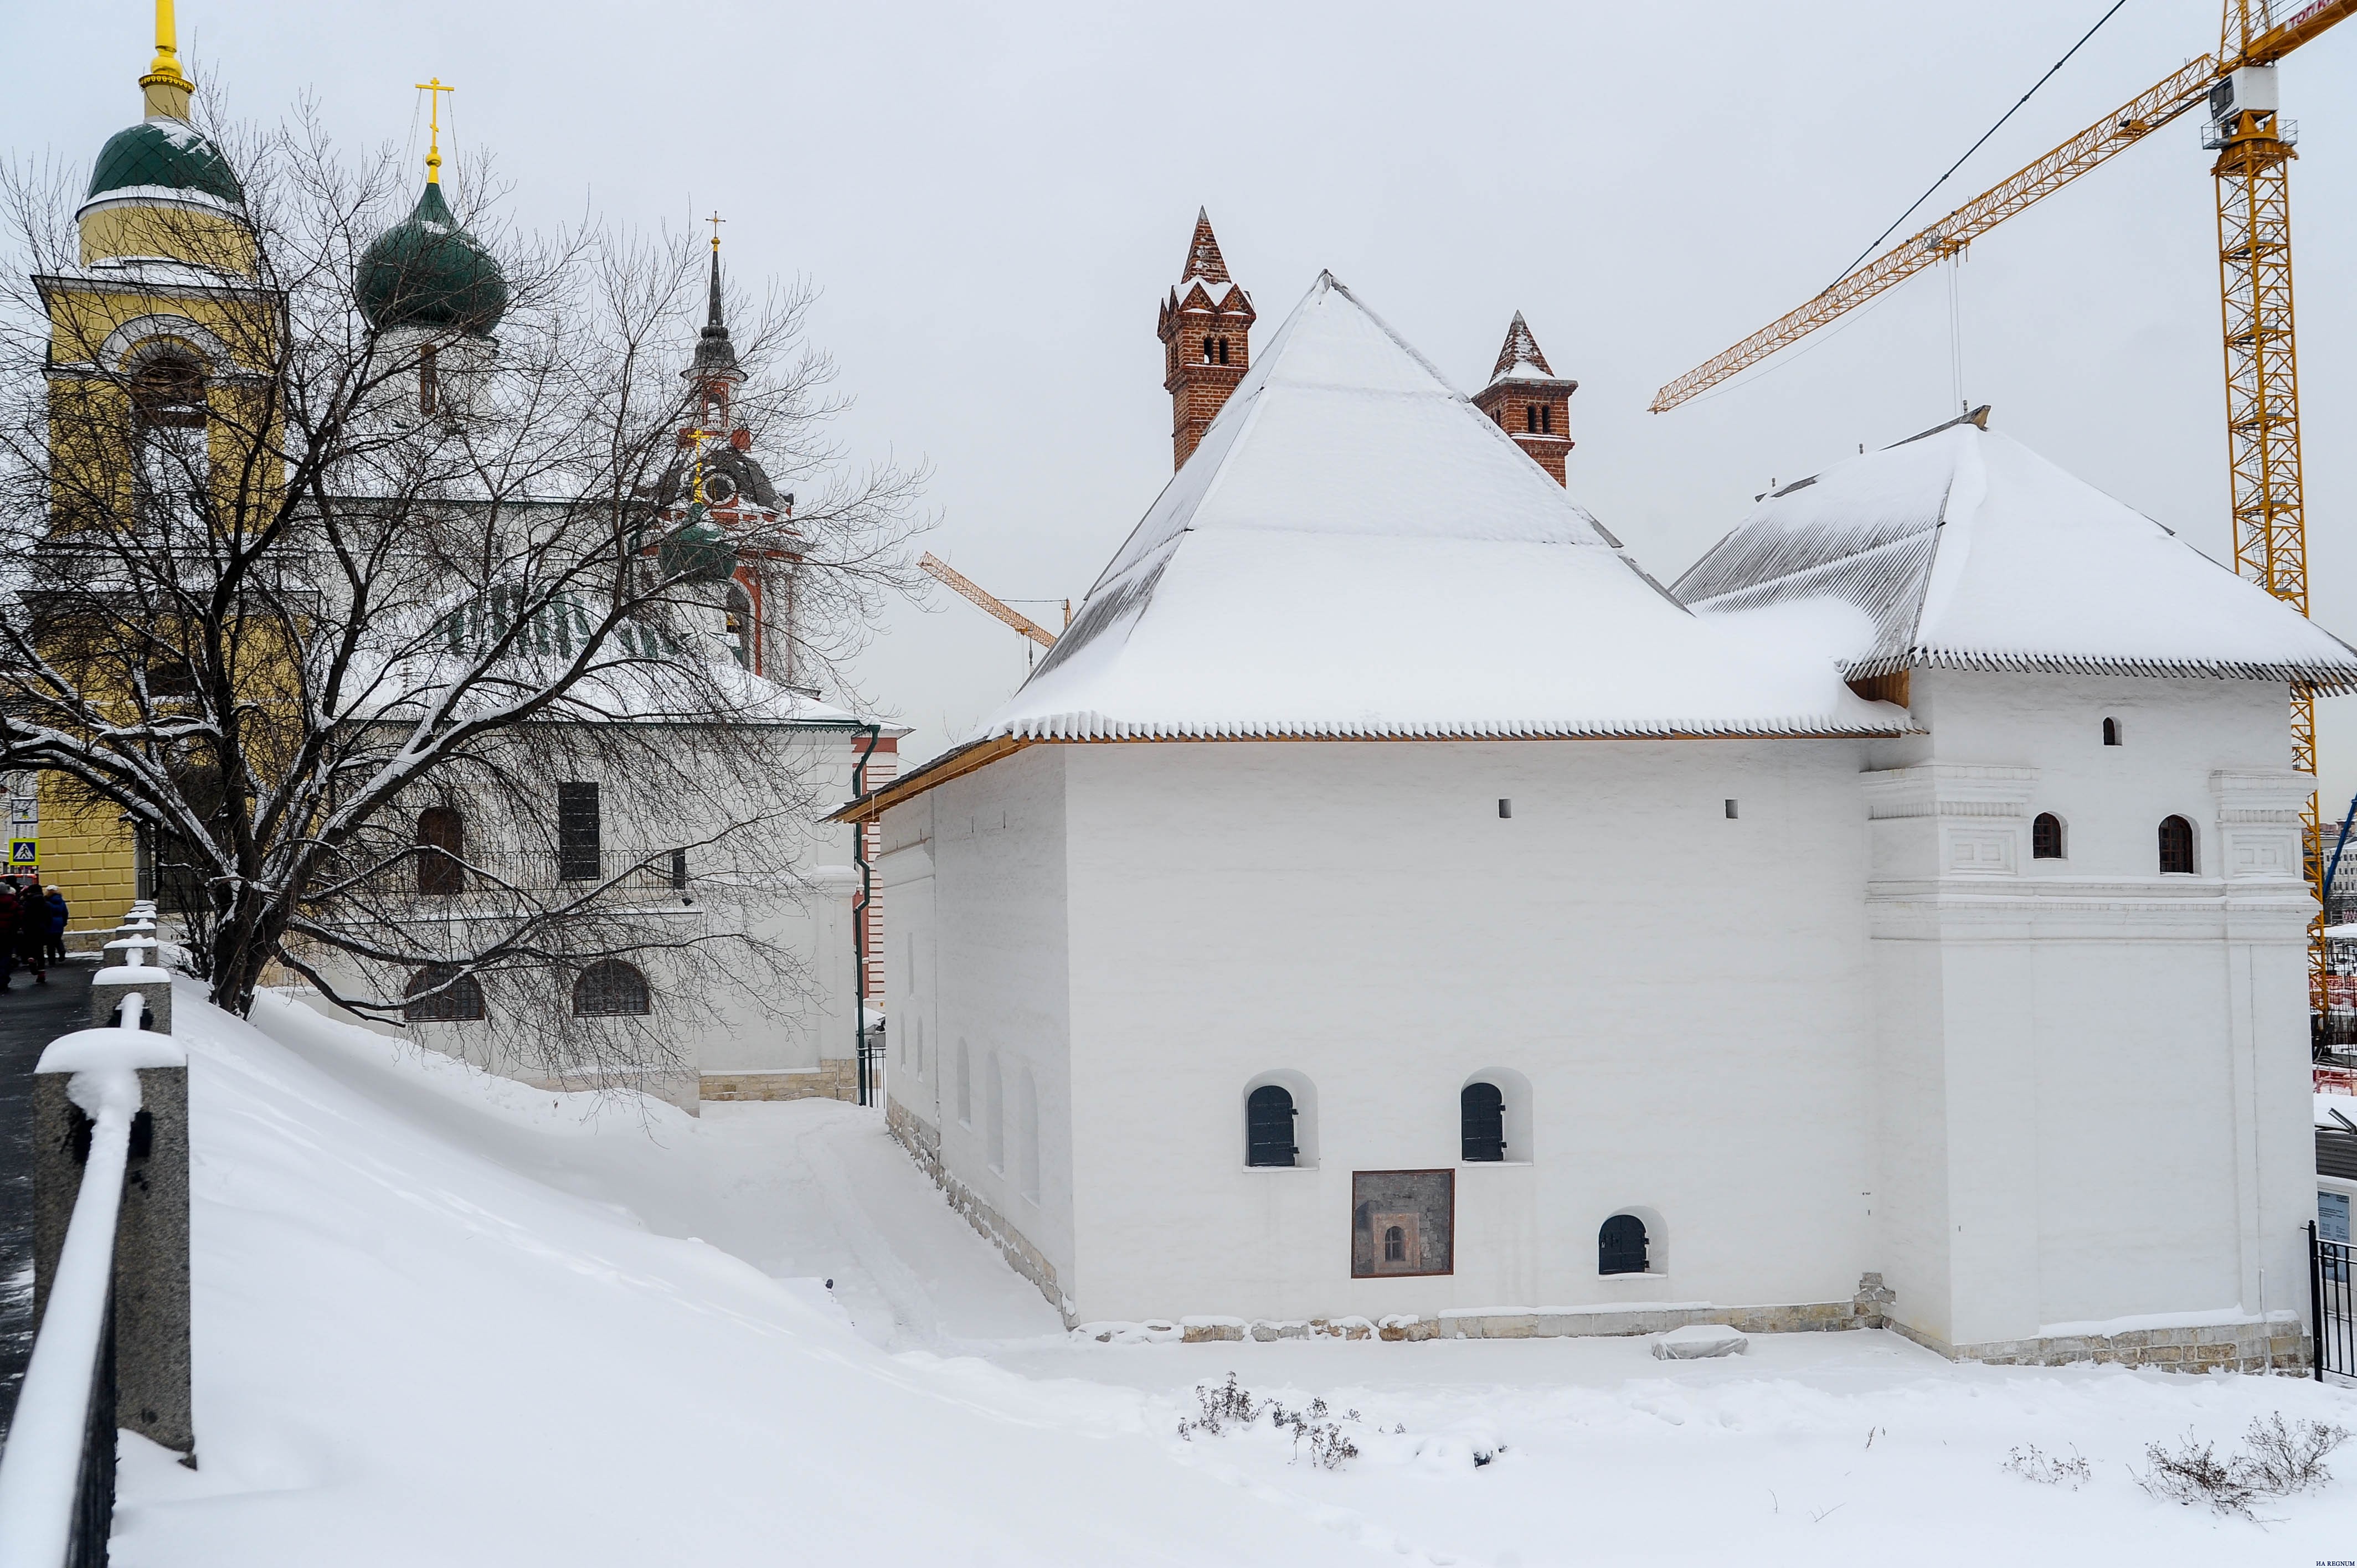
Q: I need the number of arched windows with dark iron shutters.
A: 3